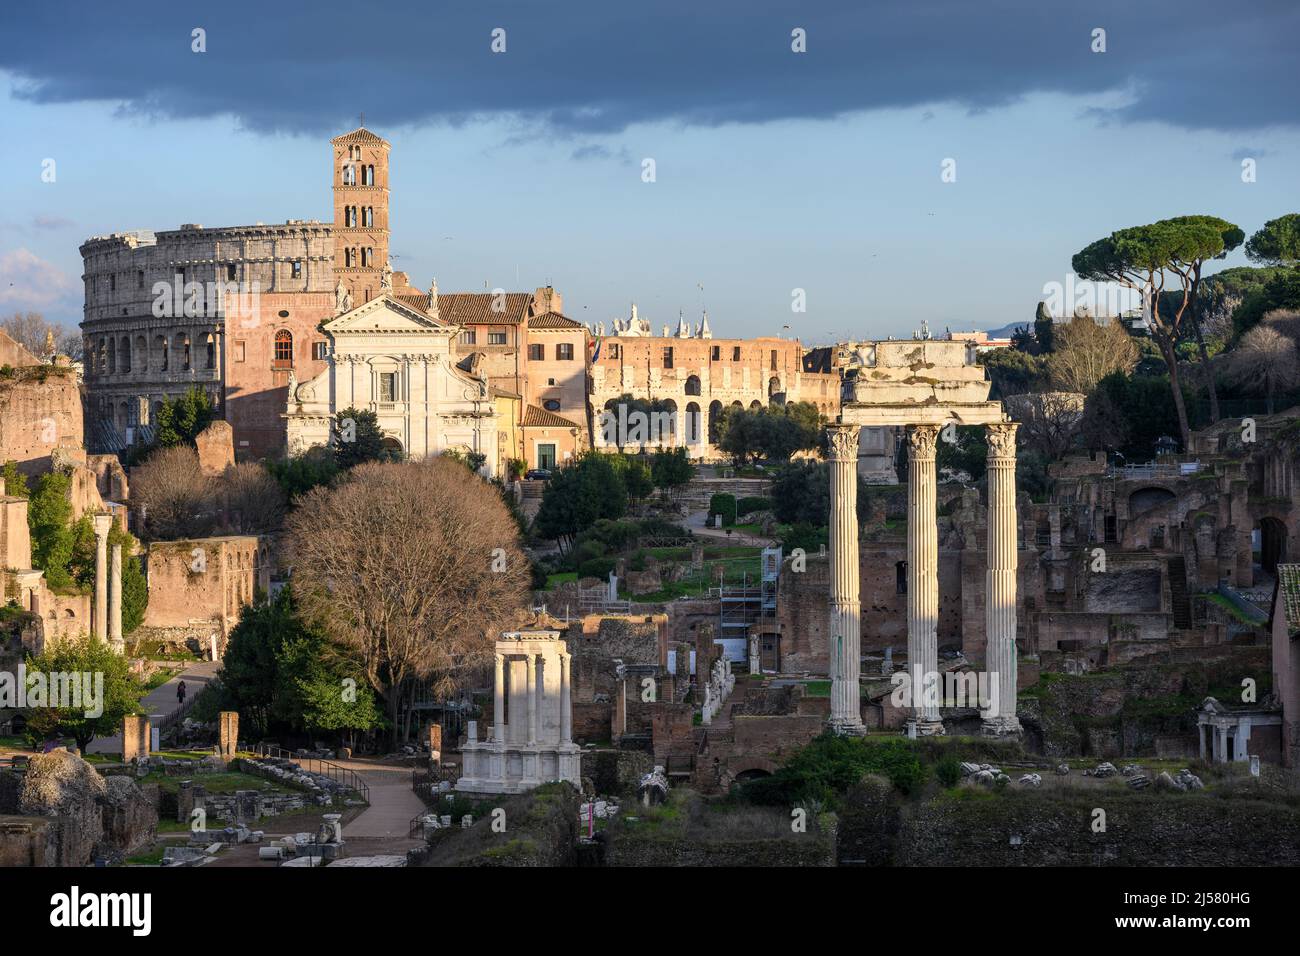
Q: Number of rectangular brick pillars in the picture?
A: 3